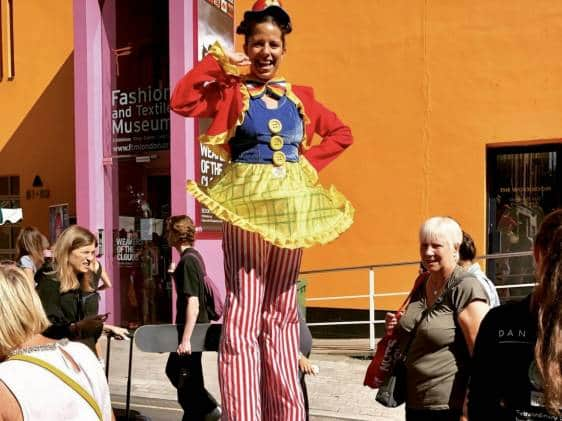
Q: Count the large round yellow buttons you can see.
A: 3